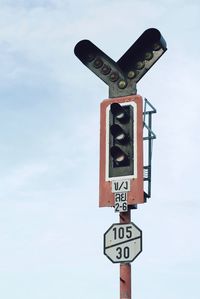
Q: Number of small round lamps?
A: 9